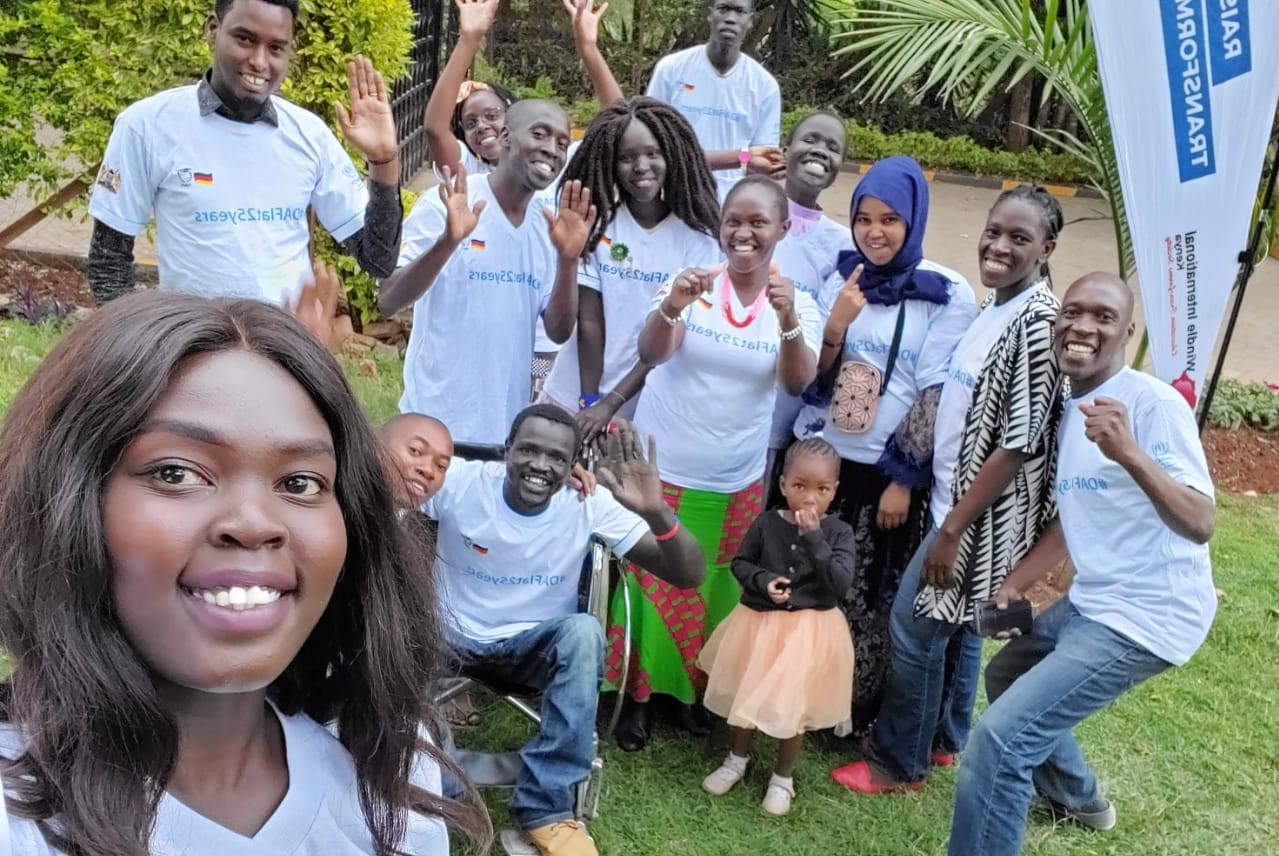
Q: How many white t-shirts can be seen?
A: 12